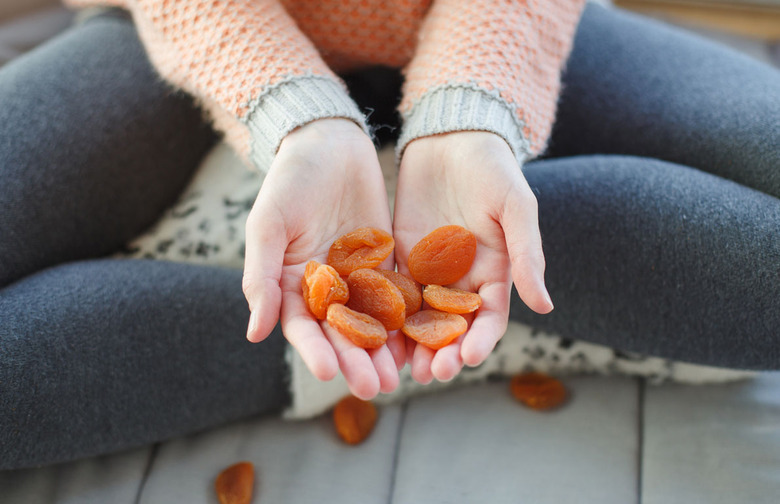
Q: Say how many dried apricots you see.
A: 11